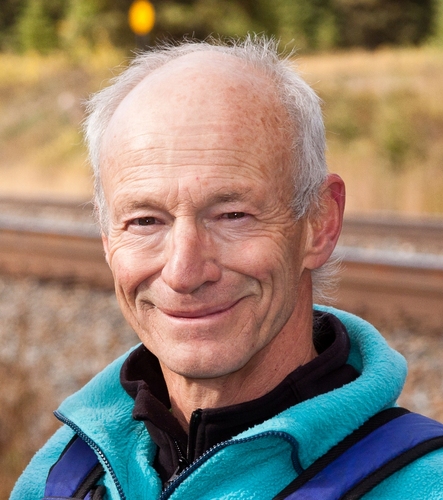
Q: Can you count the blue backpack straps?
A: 2